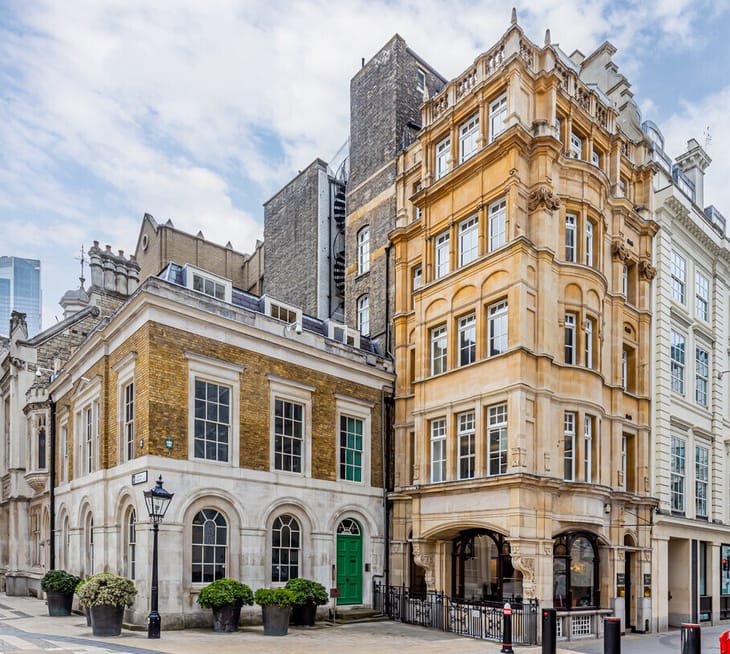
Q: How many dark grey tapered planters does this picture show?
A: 6